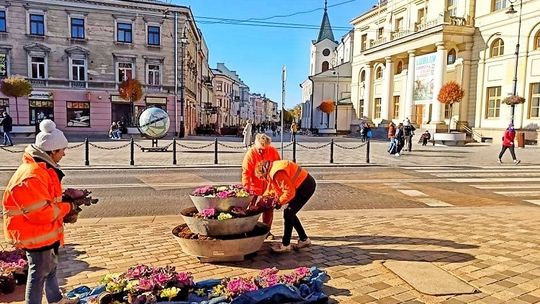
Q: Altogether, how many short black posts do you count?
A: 7